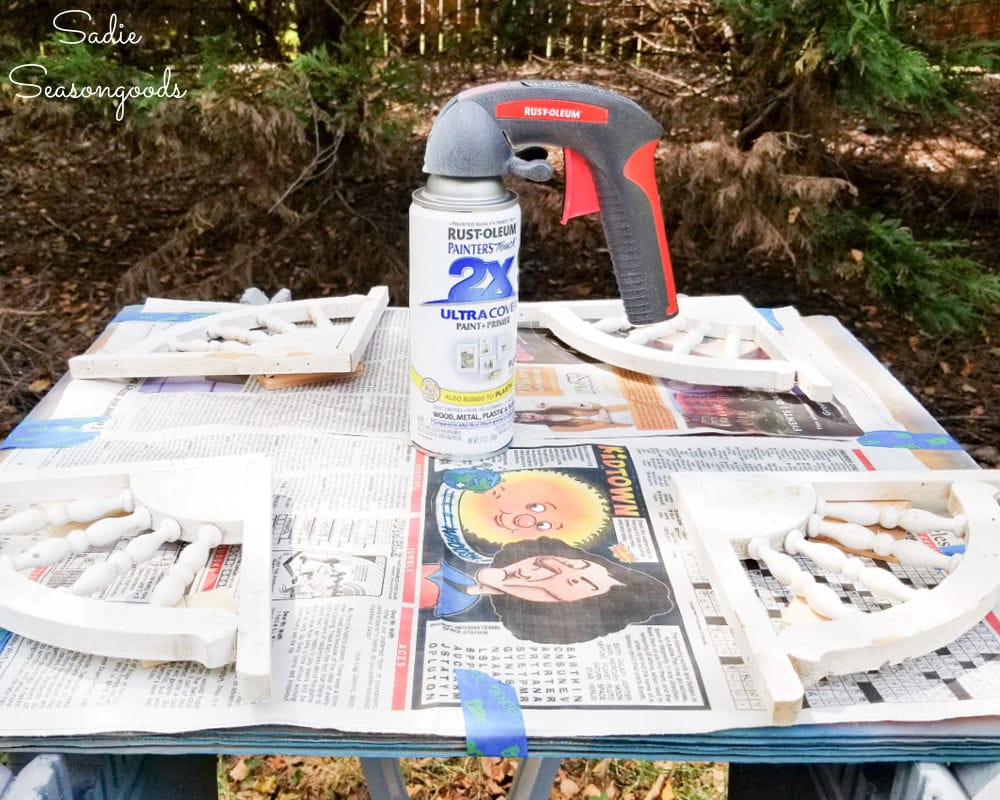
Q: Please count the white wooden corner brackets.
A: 4